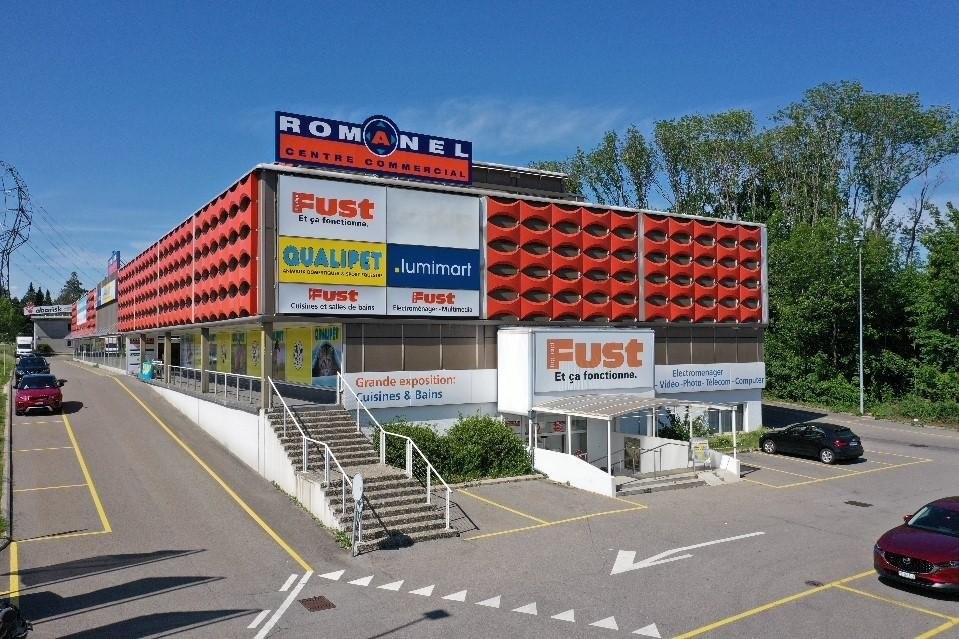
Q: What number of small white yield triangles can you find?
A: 10